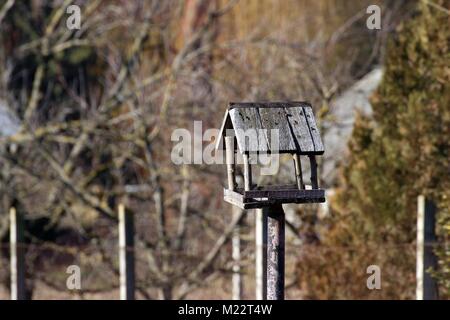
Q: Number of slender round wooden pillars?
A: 4